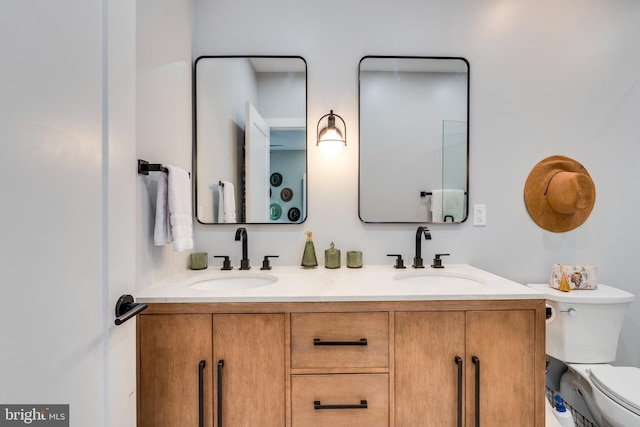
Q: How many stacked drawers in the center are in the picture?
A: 2